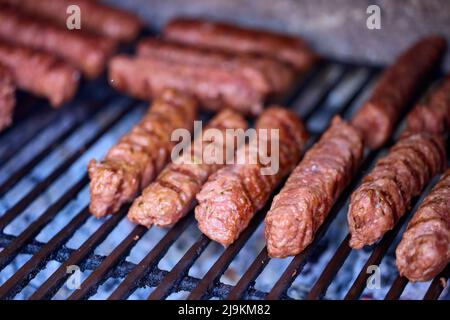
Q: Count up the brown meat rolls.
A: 15